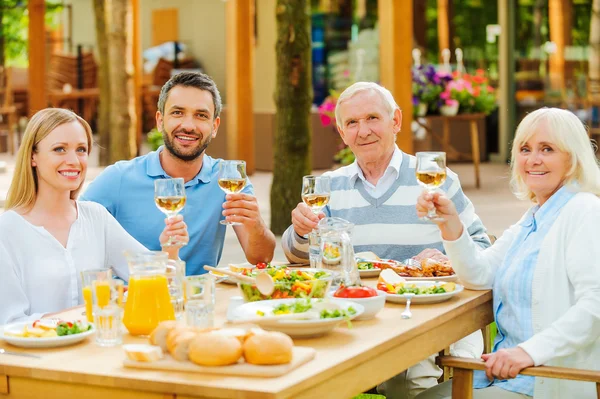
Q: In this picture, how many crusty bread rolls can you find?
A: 2